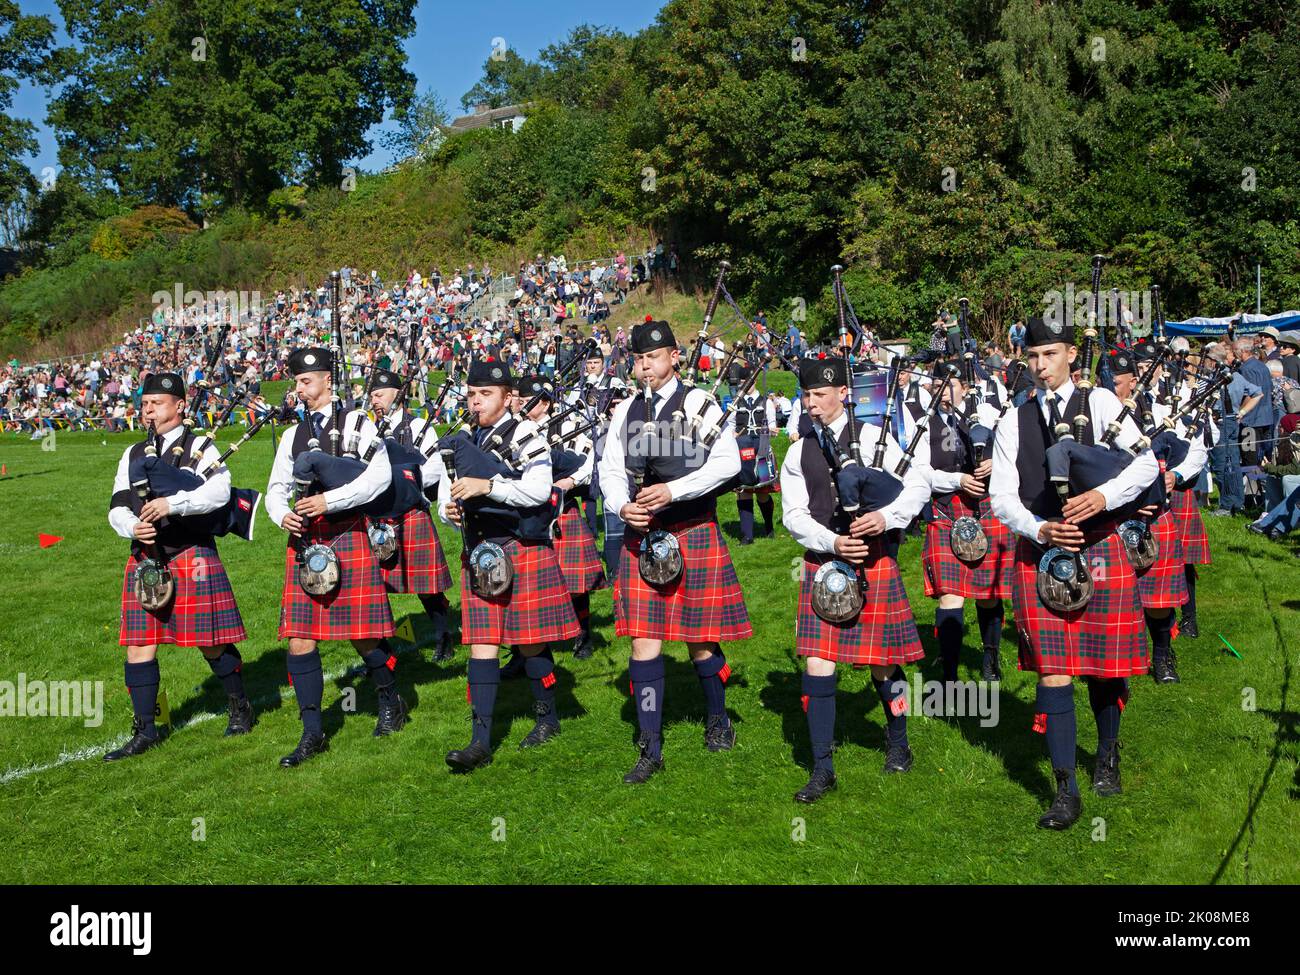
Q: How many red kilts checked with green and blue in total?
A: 11